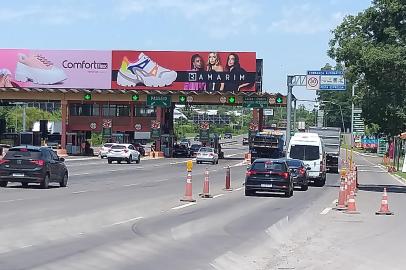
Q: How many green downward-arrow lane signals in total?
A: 5